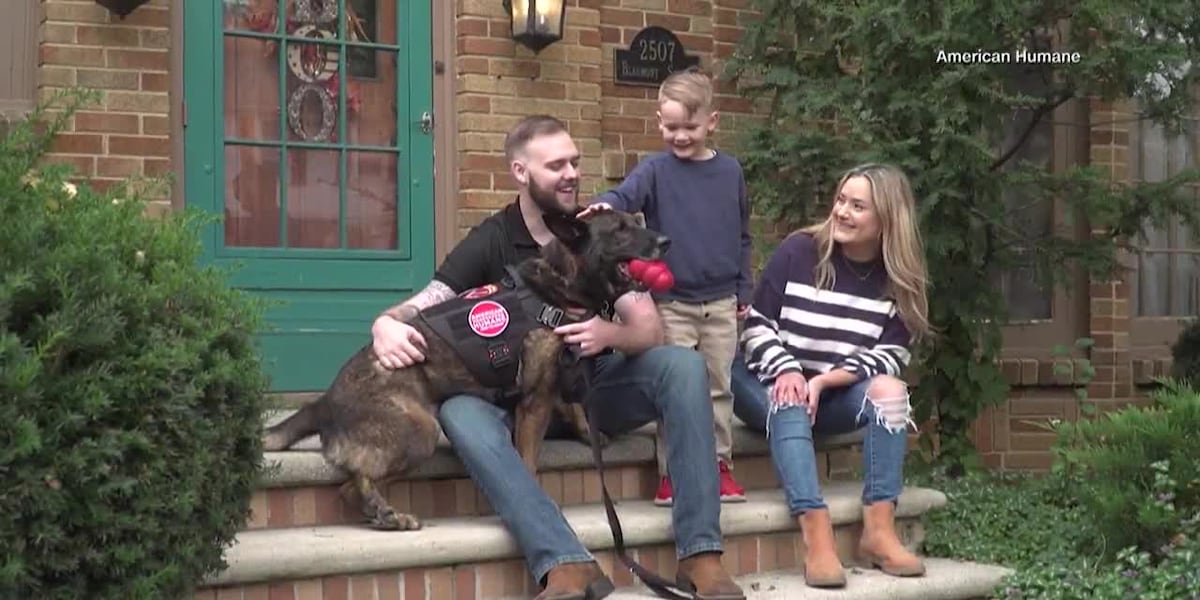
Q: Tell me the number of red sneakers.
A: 2